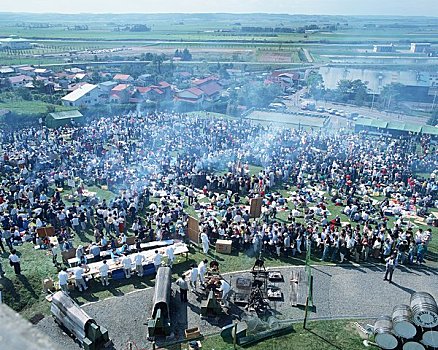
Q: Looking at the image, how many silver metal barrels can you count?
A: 5